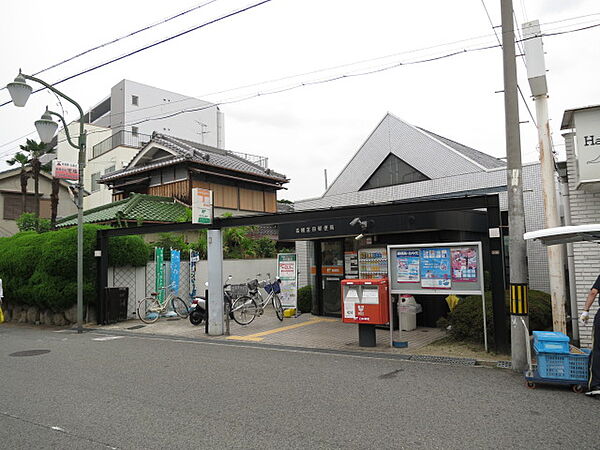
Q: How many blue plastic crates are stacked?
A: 2